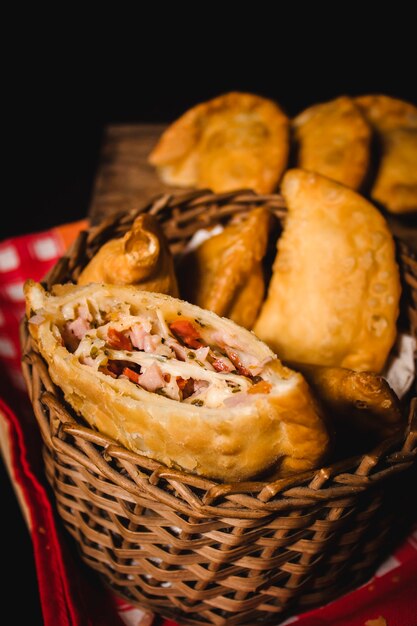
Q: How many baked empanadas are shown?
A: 8